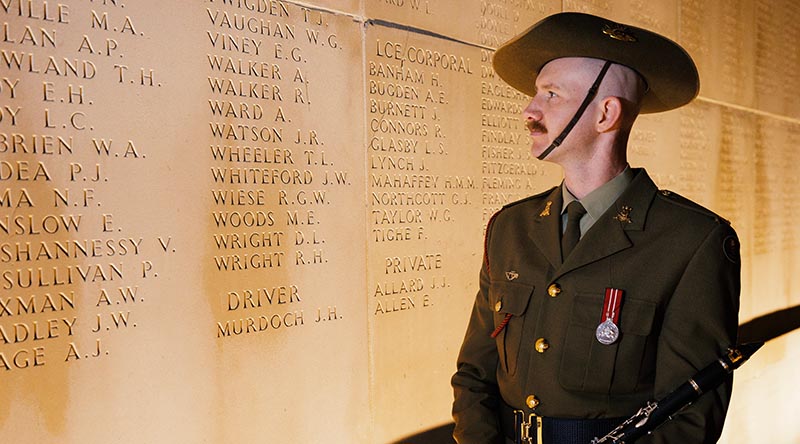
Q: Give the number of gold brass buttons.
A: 4